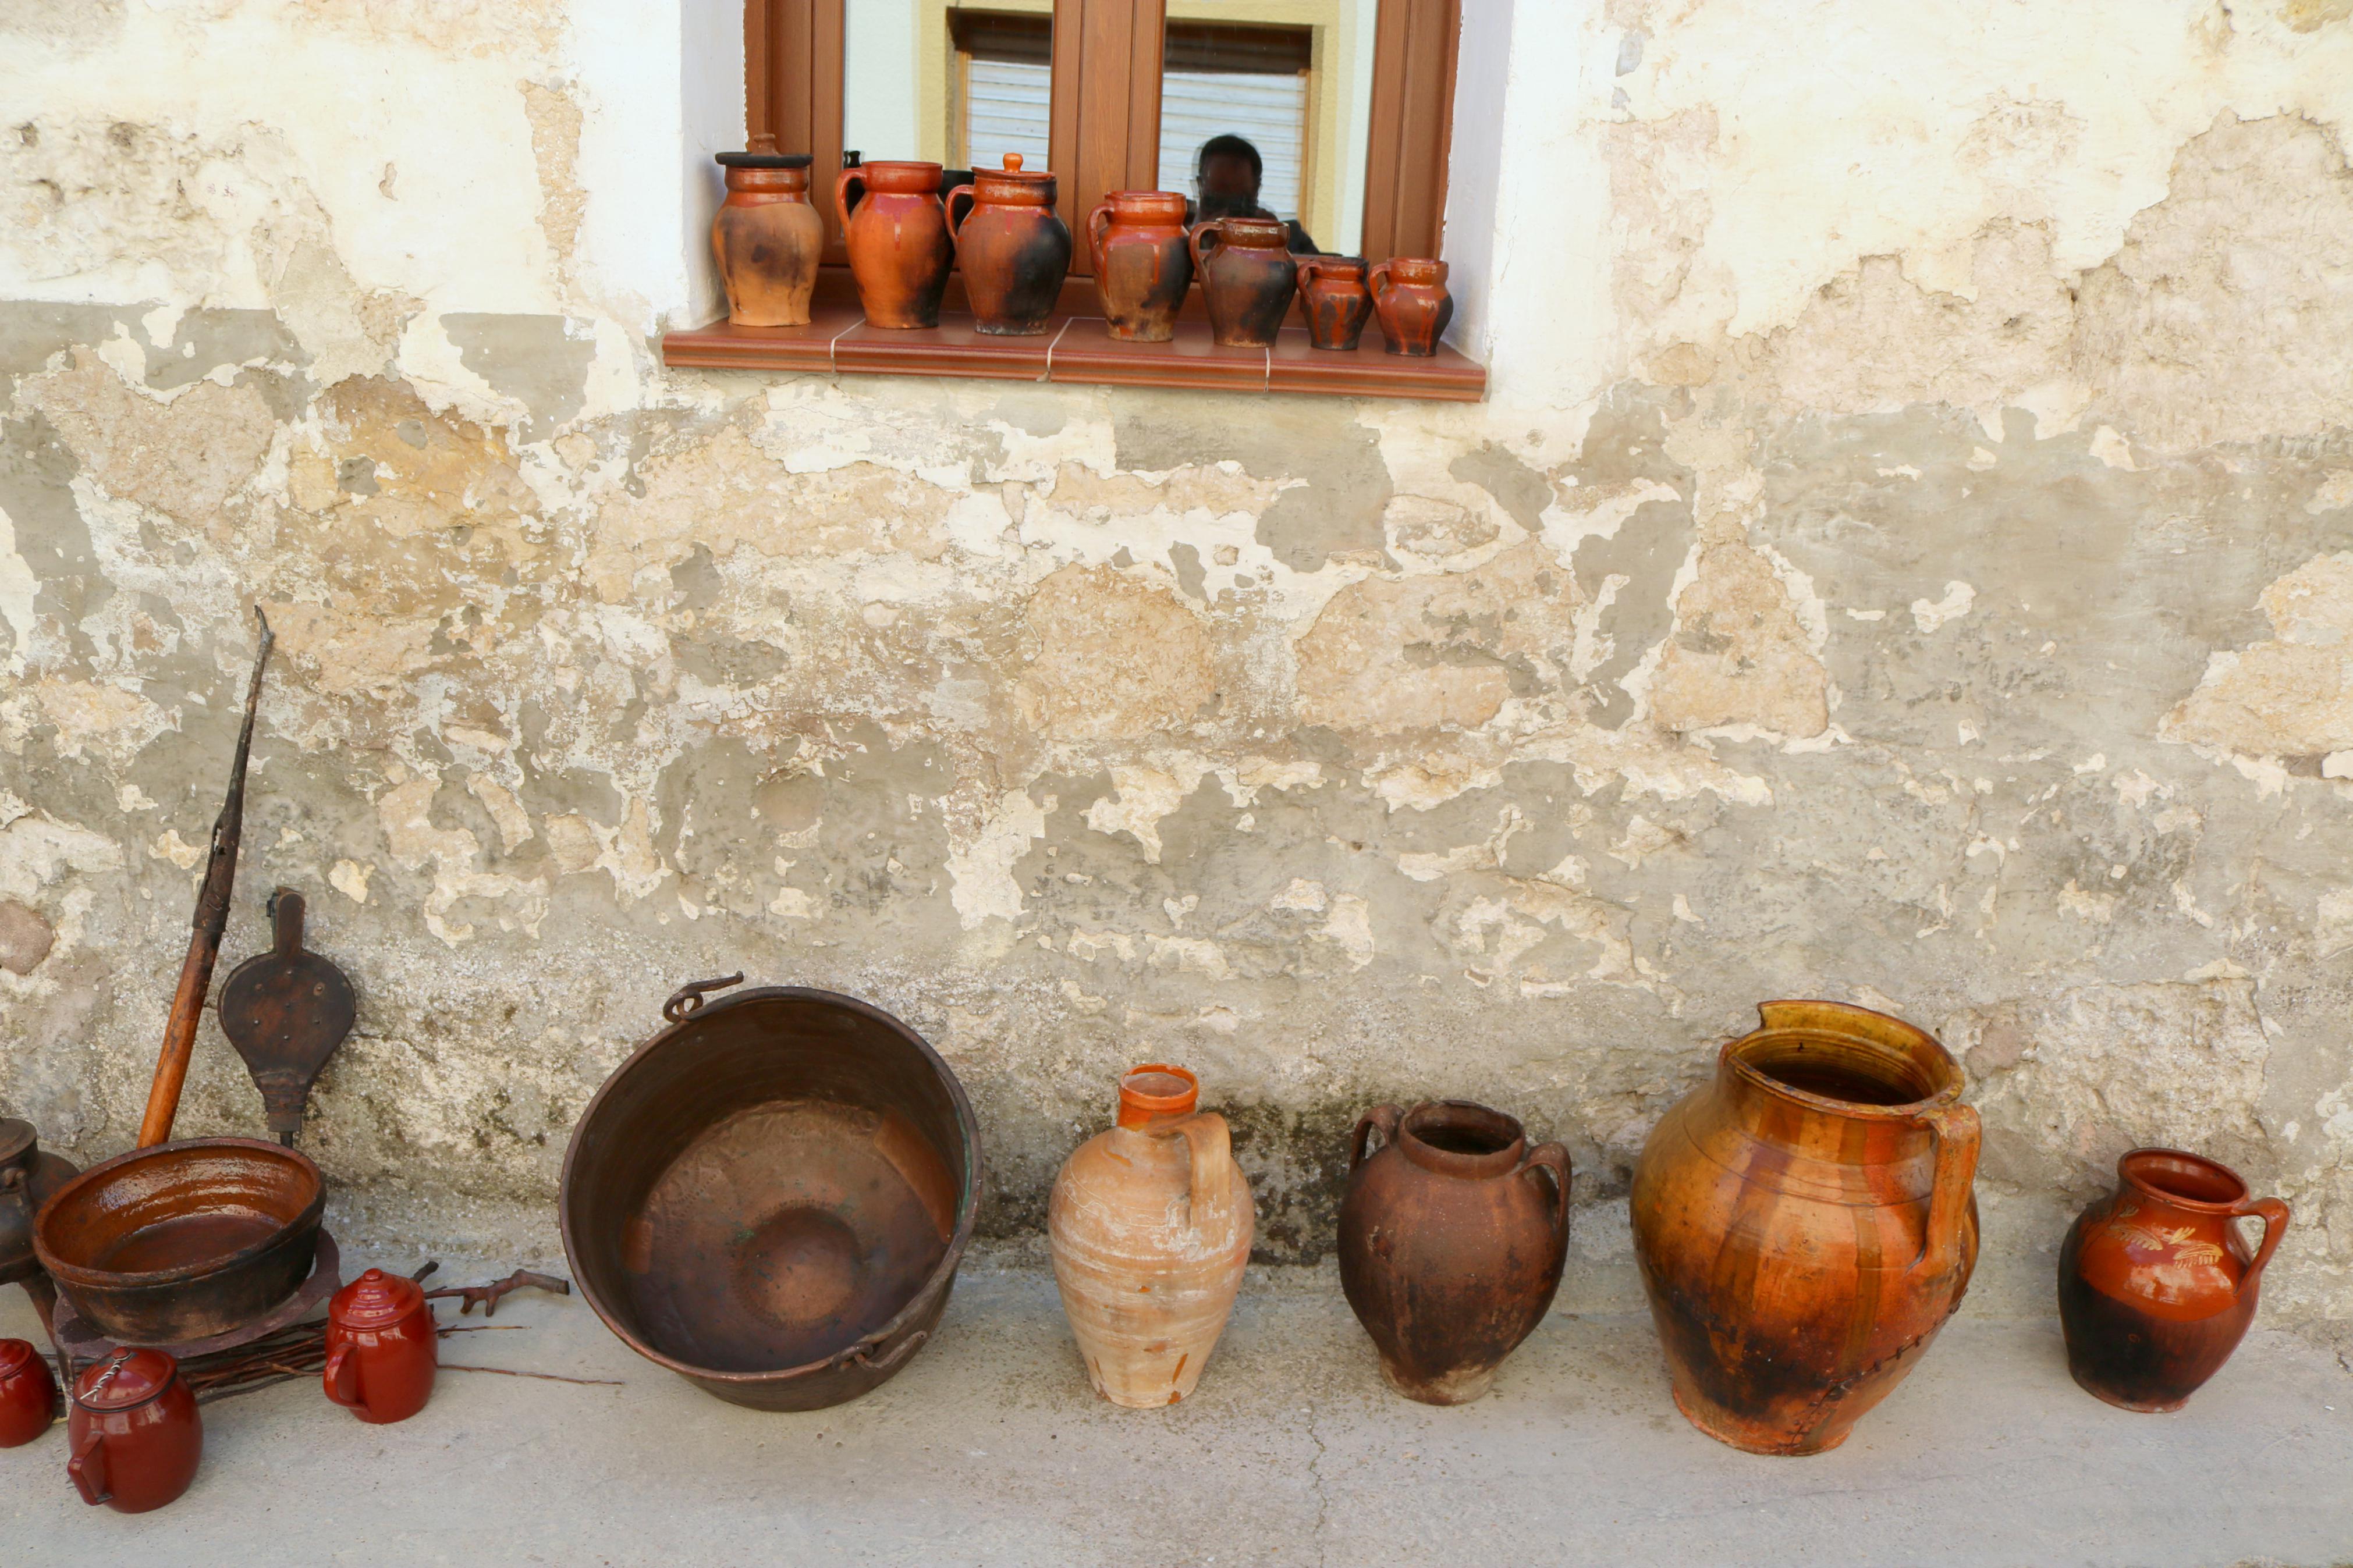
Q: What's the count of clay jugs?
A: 11